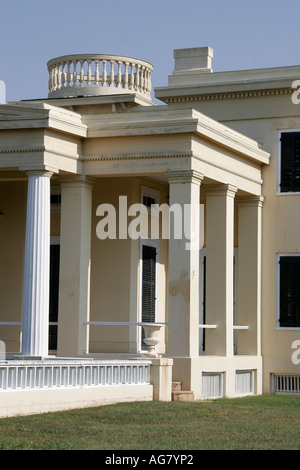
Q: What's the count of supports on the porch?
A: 5